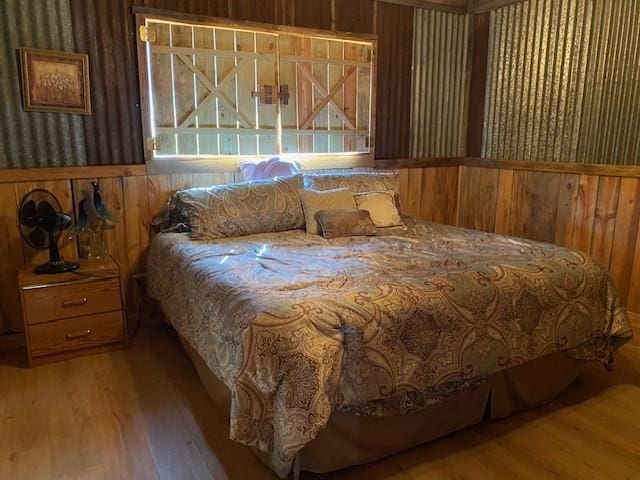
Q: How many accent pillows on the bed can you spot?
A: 3